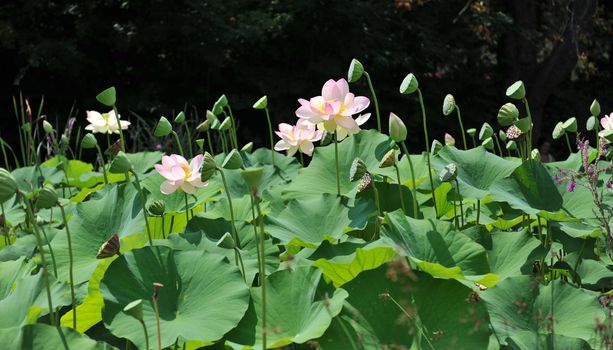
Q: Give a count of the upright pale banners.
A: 0